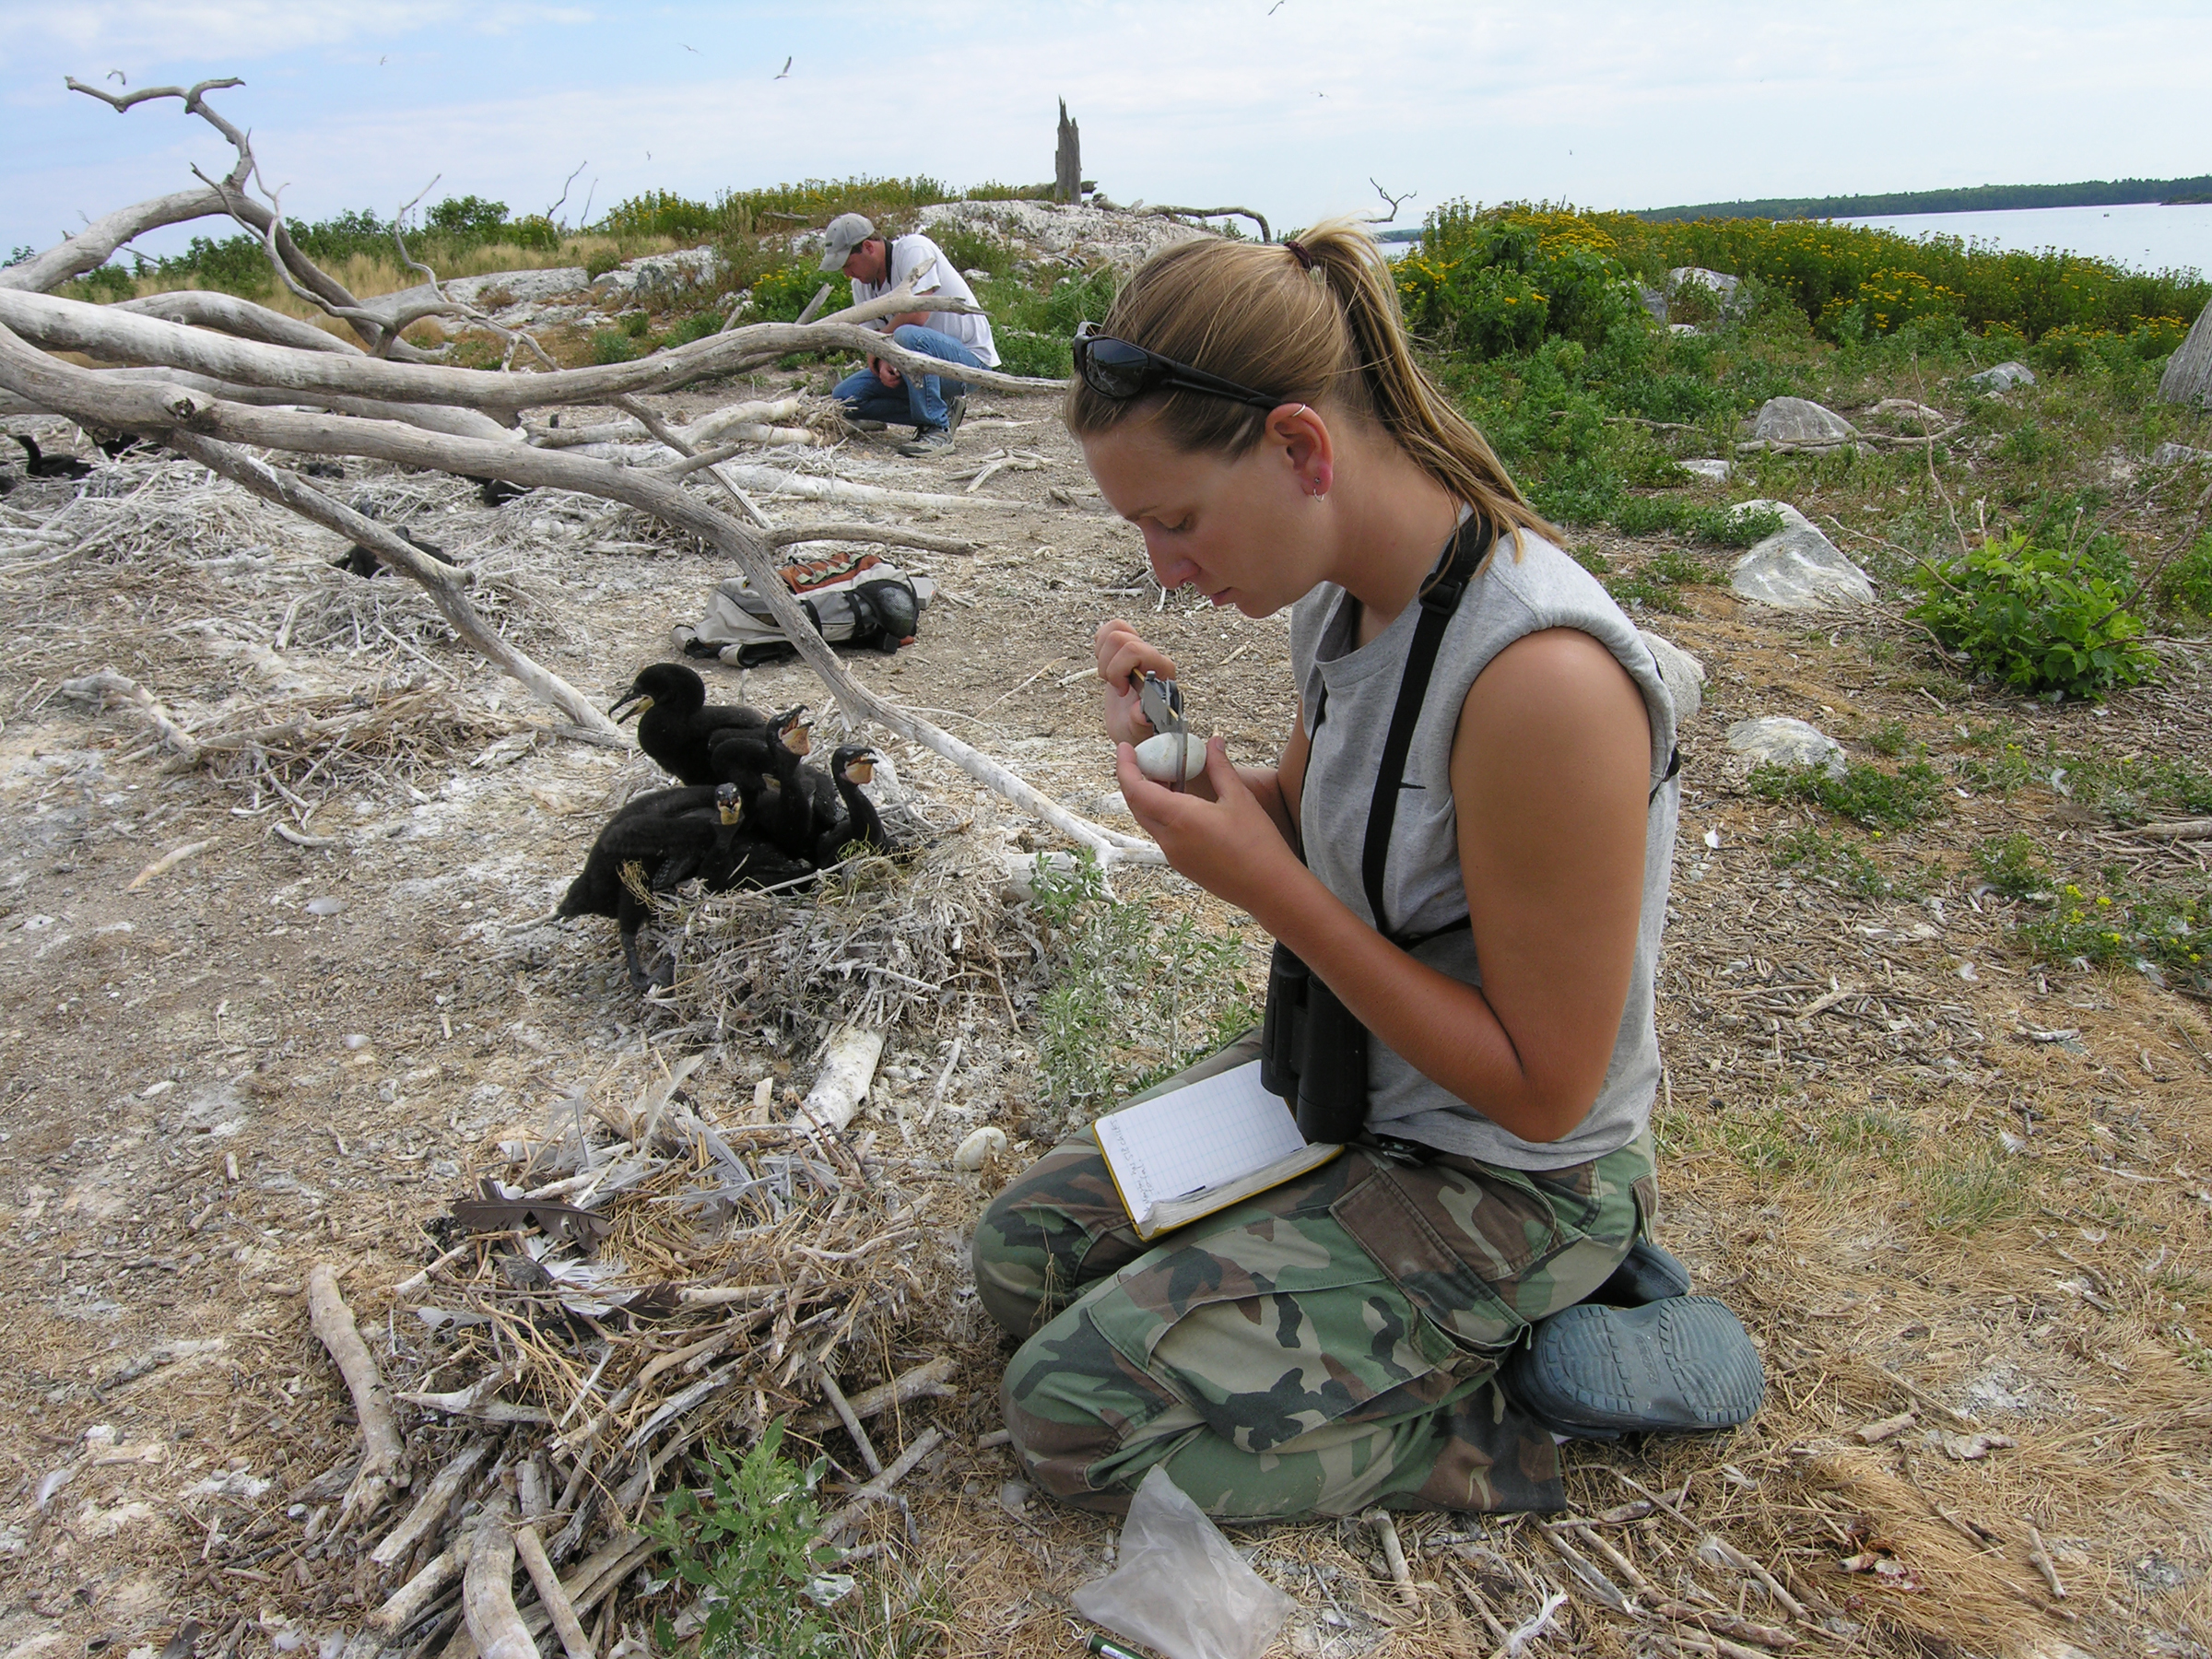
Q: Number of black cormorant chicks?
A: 5